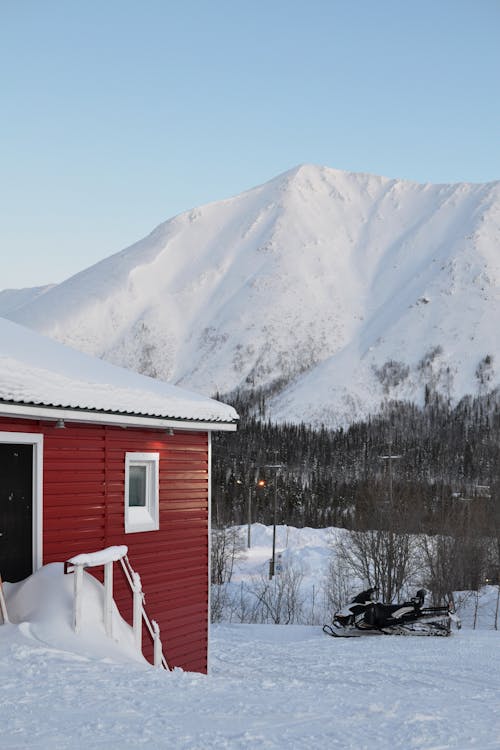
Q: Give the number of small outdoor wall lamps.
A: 2